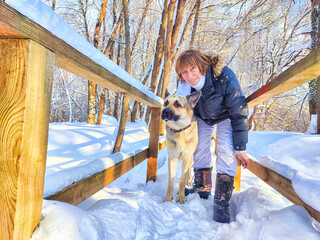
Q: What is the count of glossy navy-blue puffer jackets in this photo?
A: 1